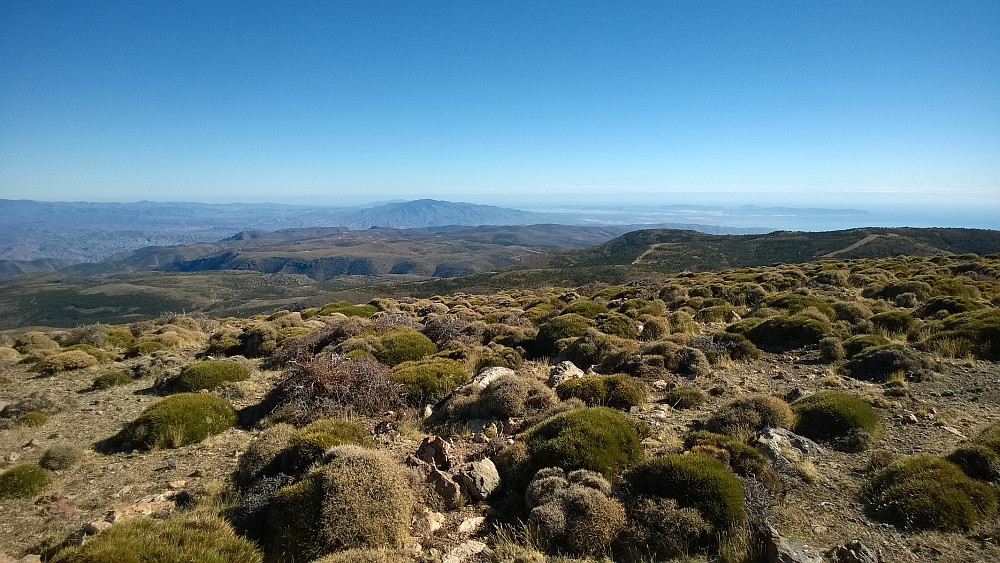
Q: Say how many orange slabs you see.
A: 0